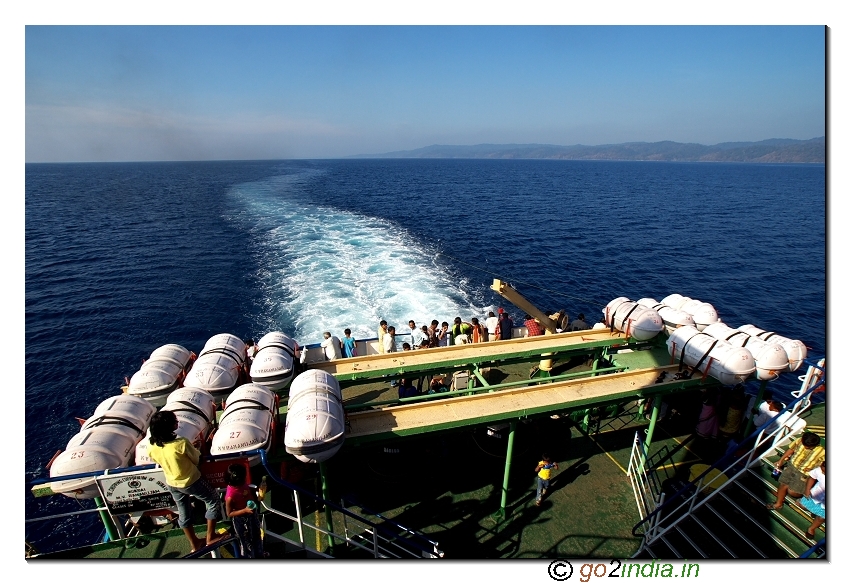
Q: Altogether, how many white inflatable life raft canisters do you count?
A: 13